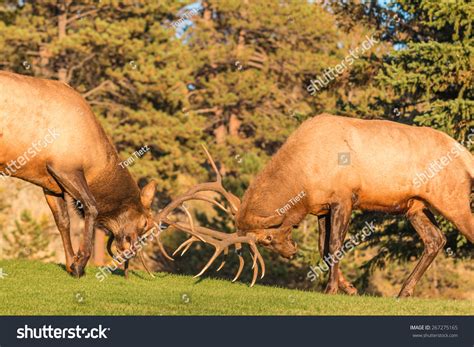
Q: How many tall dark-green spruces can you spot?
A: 1